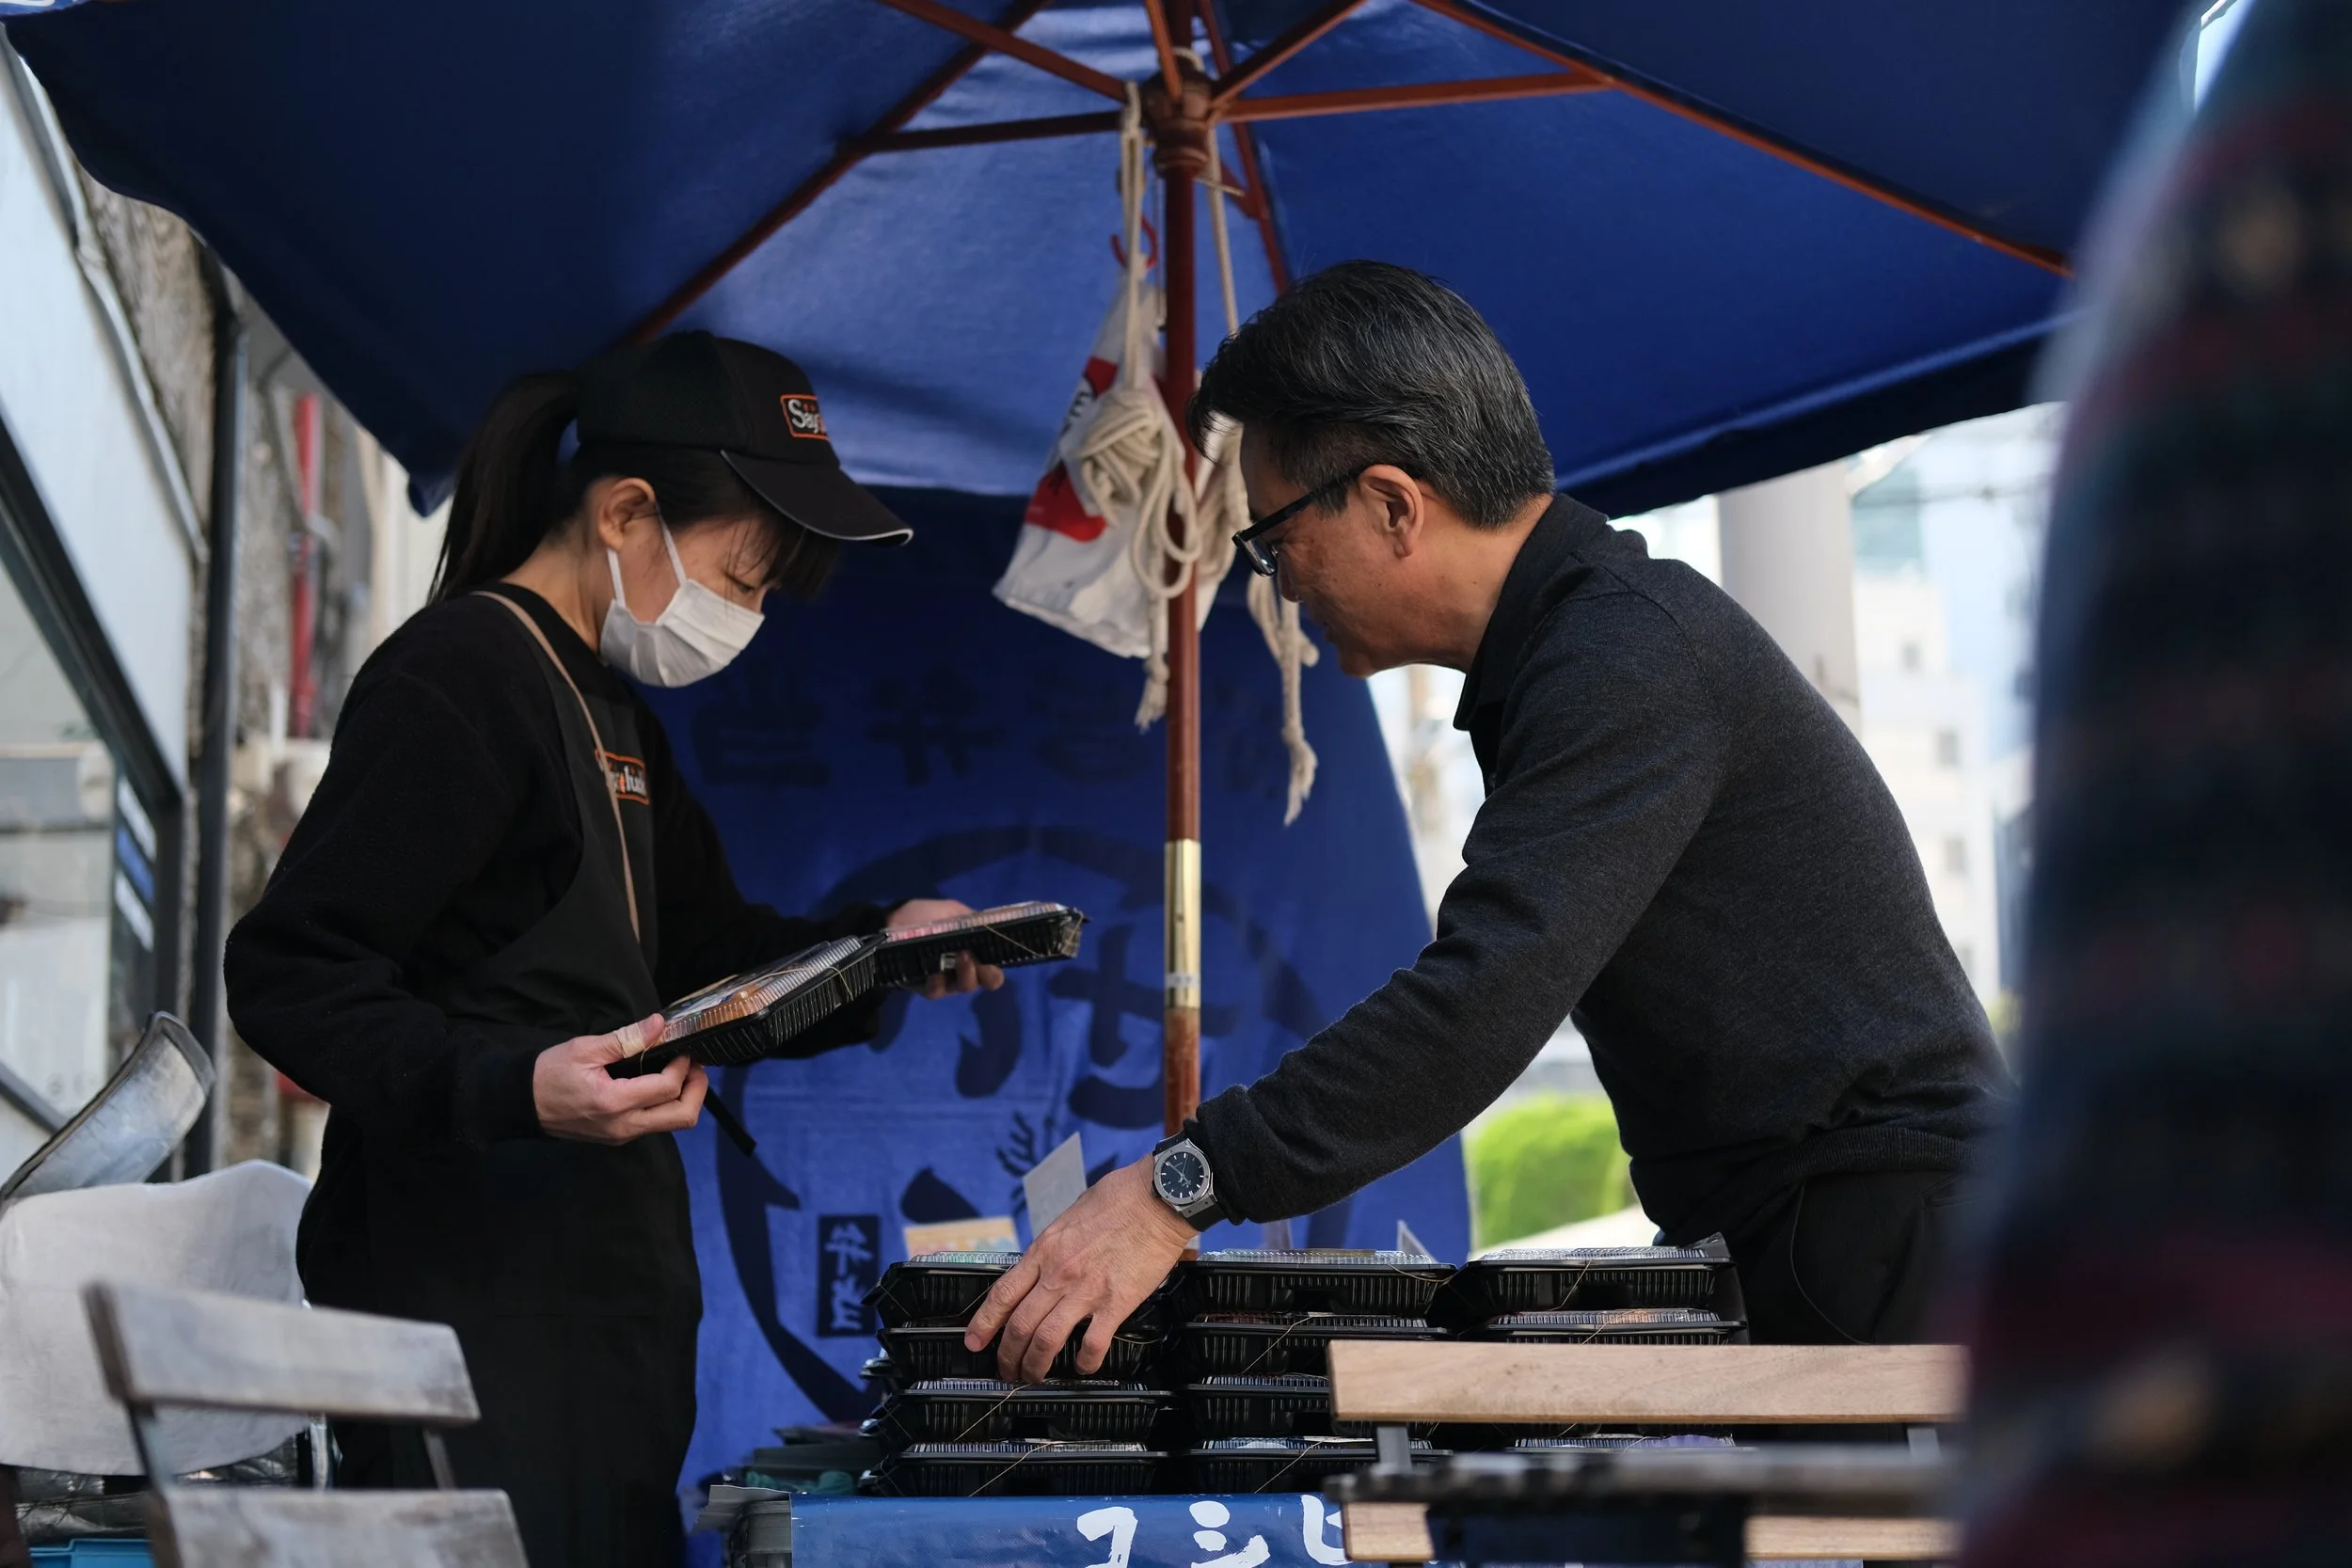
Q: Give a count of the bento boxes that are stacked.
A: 12